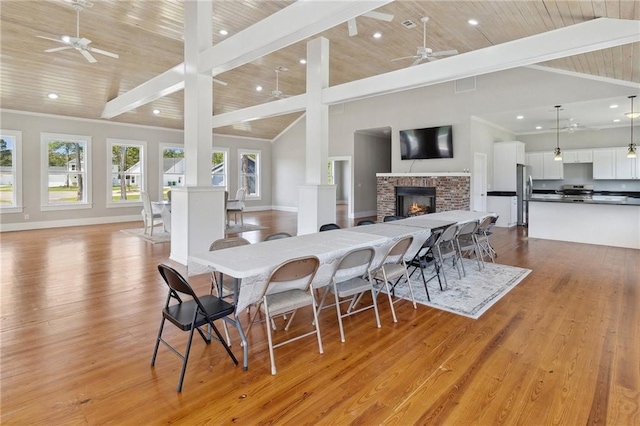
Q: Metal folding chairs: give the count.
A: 14